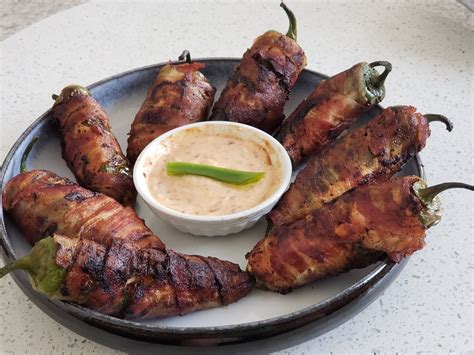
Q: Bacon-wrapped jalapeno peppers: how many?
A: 8